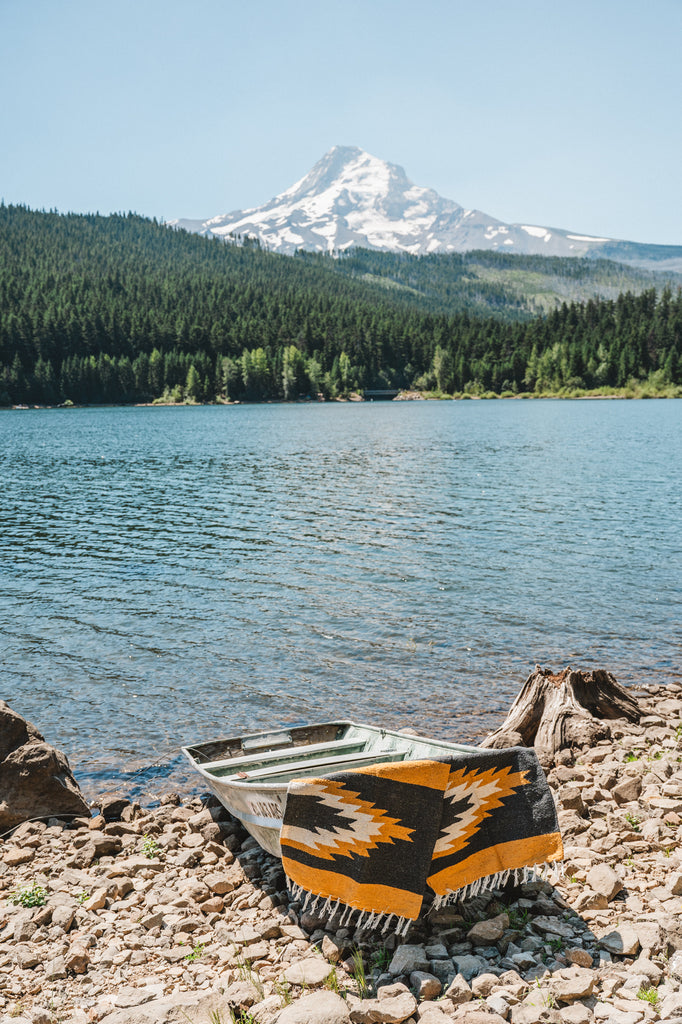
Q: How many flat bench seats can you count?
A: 2